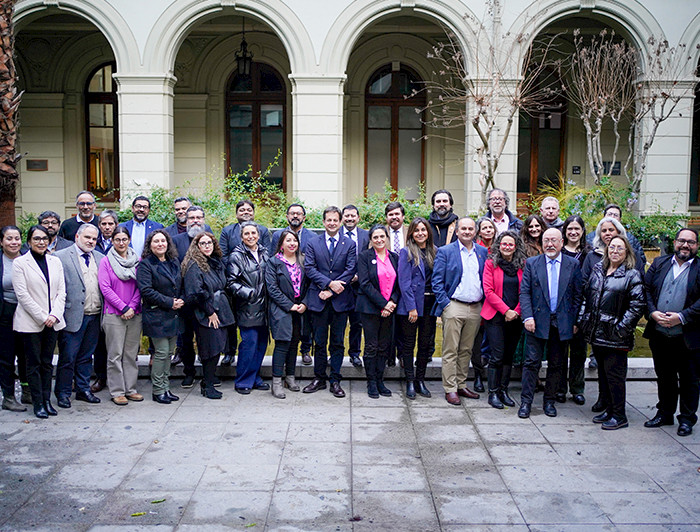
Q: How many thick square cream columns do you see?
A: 4